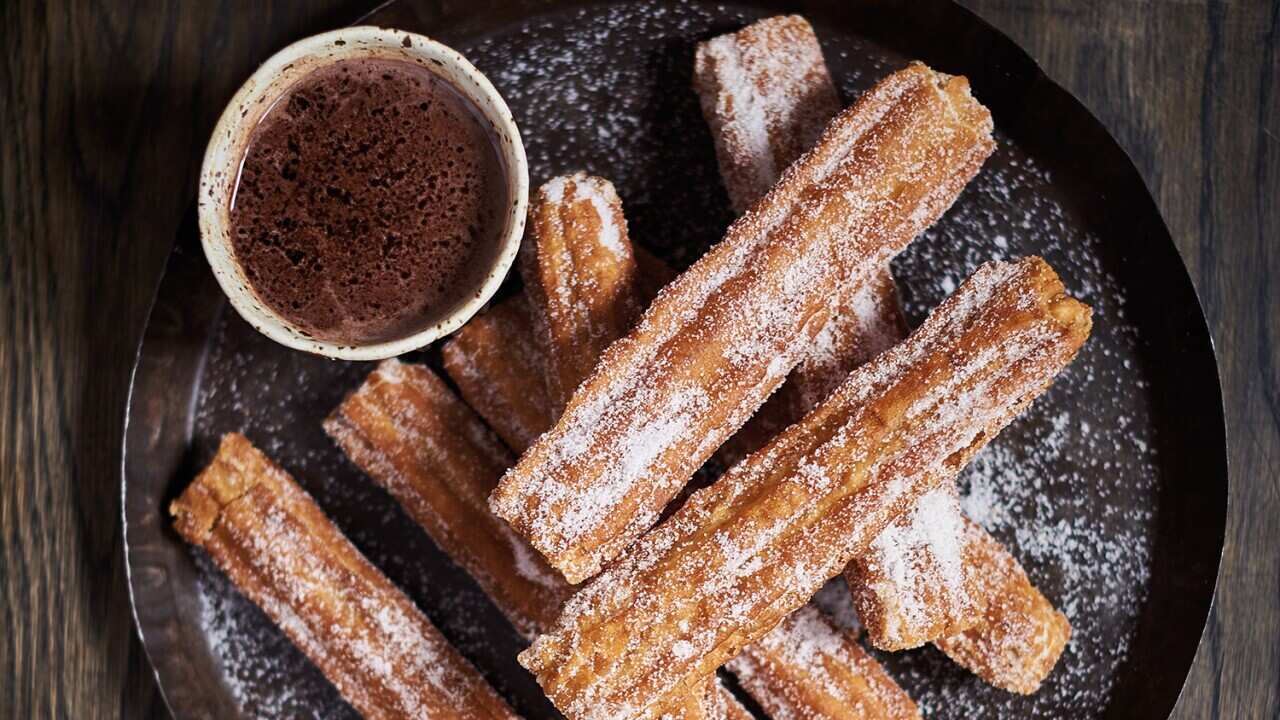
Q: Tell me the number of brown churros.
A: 8